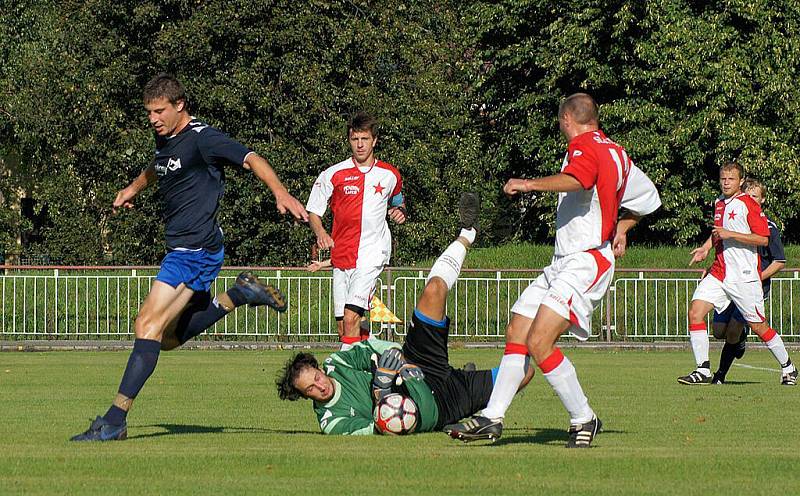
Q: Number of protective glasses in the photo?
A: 0